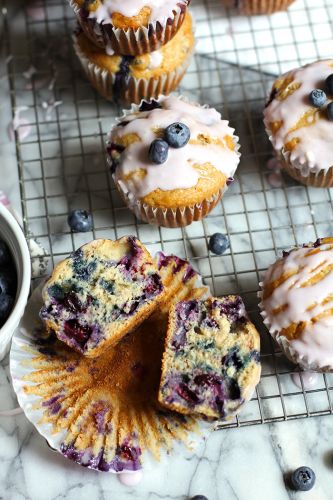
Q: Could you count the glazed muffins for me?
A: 4